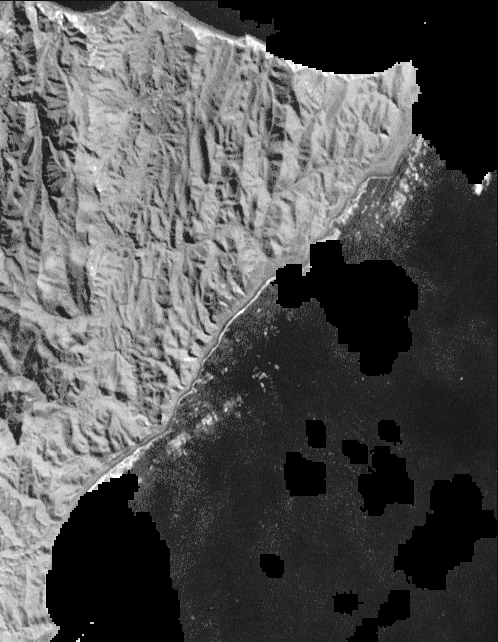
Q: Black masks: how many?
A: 12